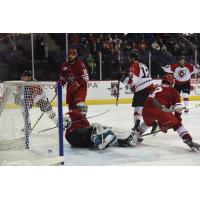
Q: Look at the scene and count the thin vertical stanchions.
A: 5